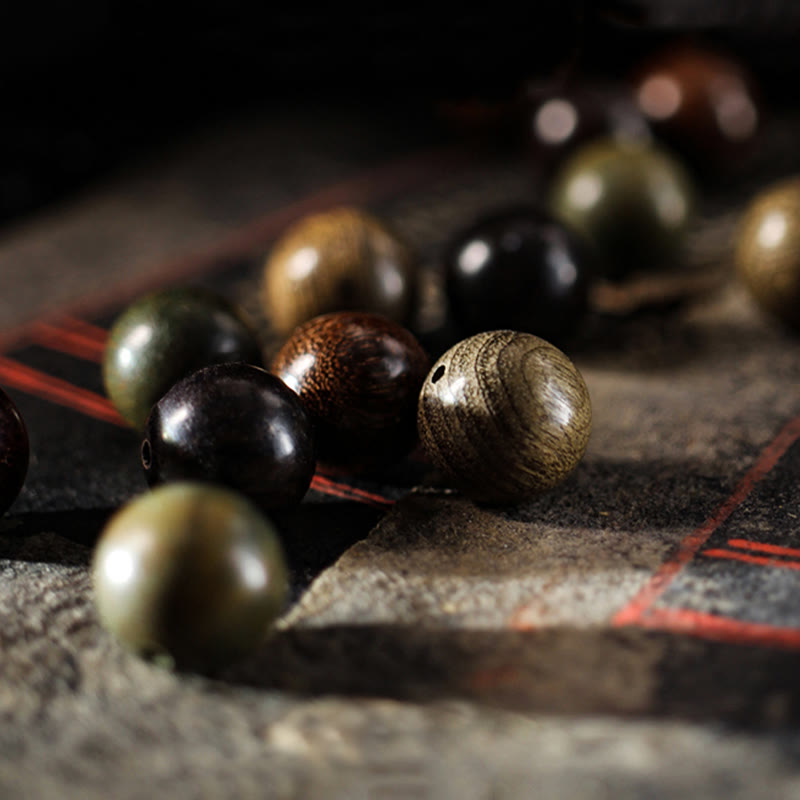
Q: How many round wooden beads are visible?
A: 12